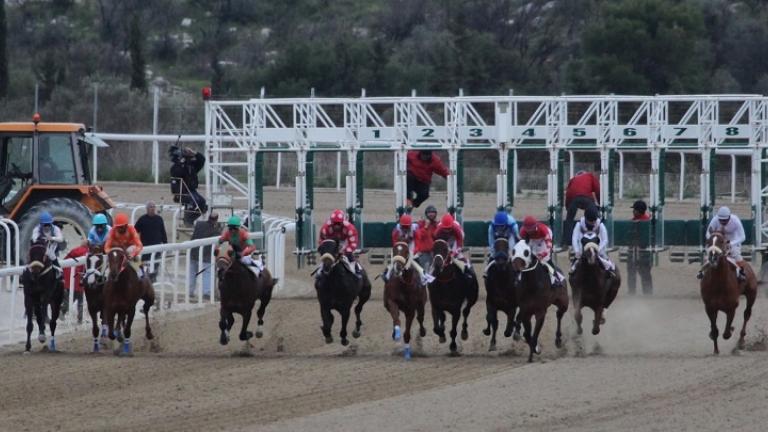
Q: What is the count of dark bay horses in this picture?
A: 8